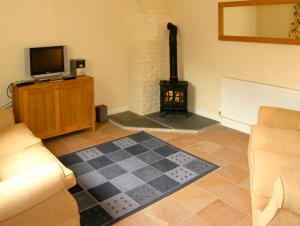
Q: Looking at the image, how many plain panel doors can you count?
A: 2